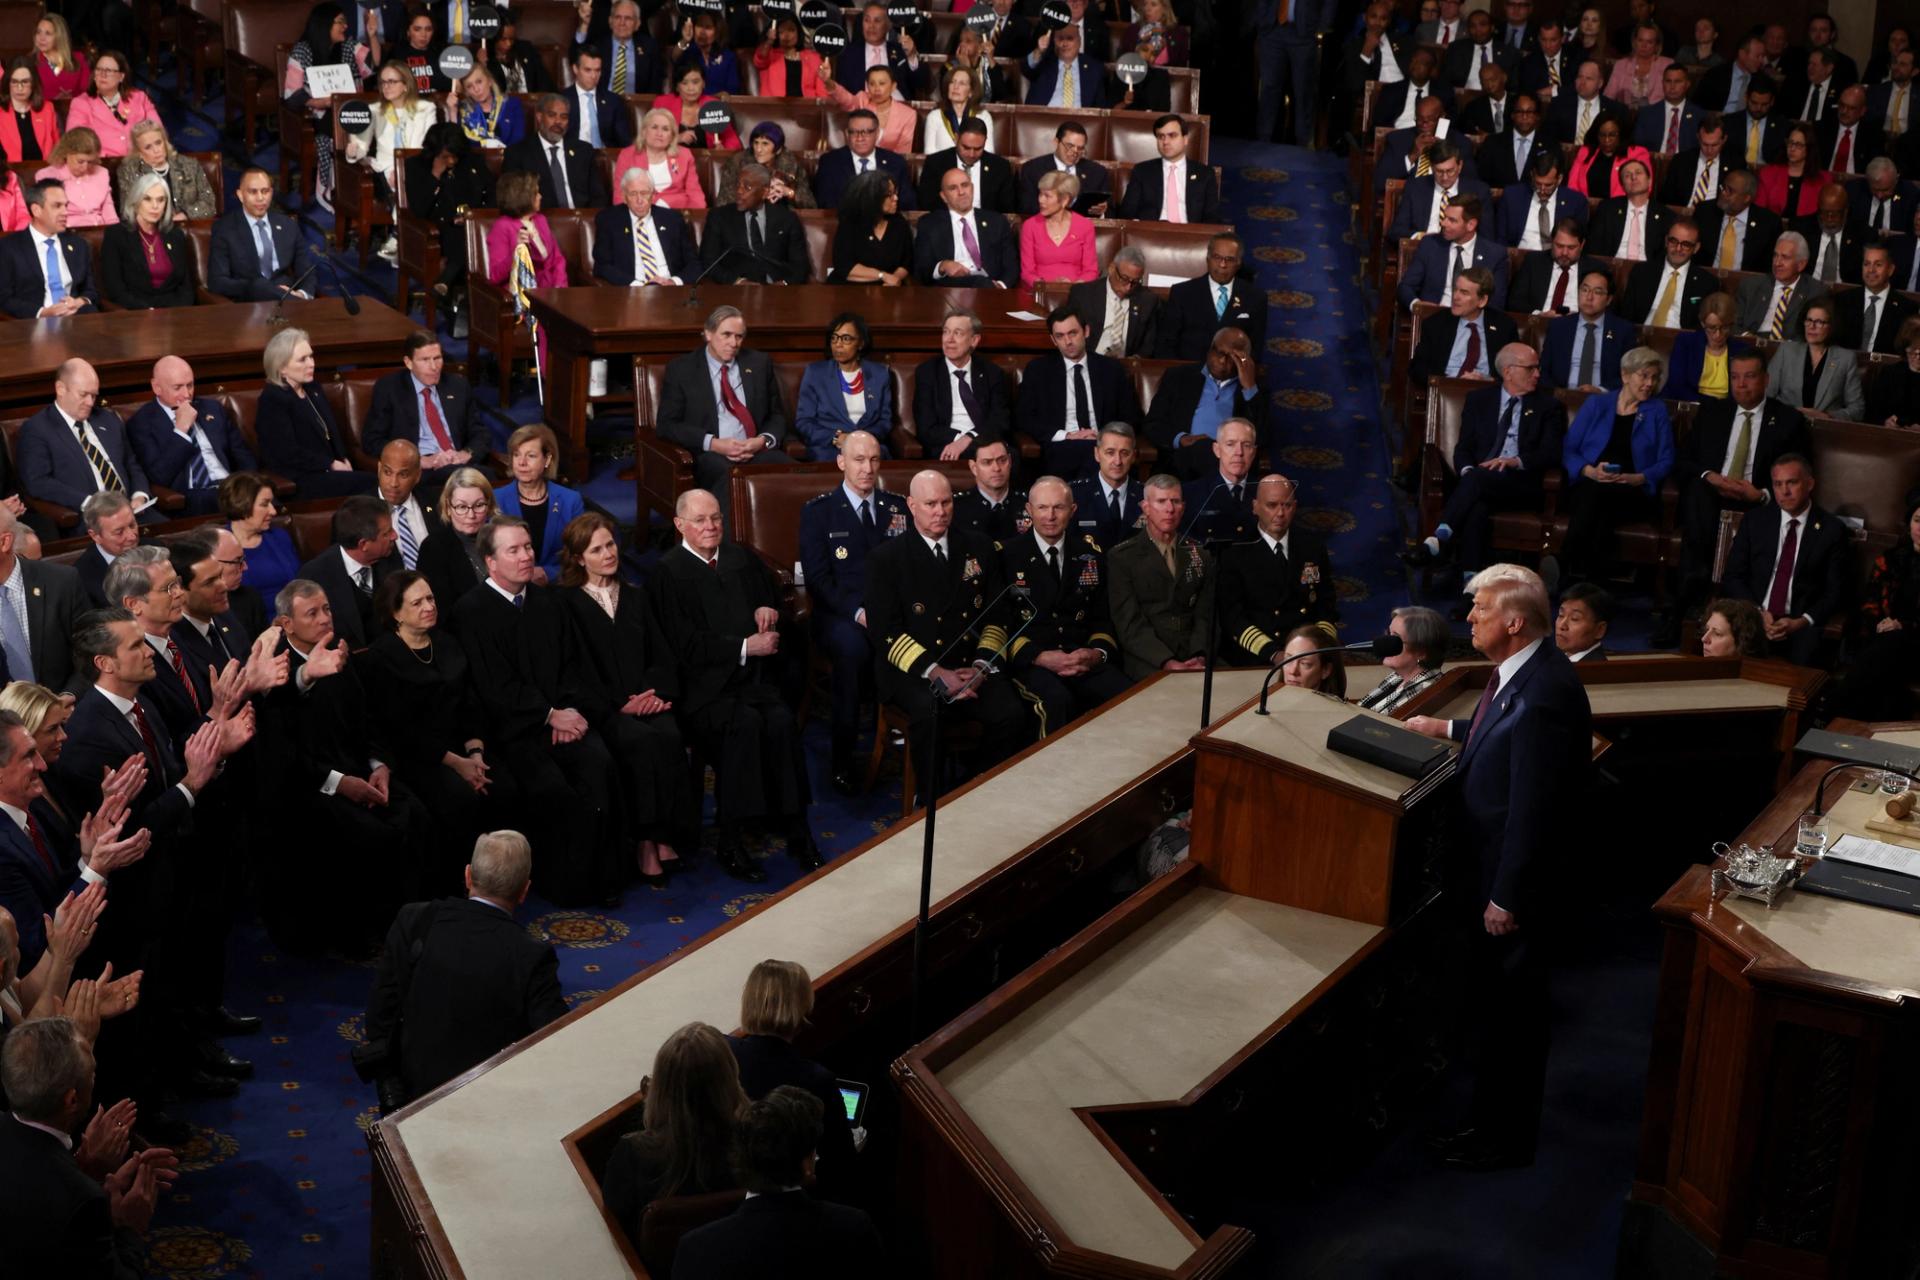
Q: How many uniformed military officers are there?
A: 8